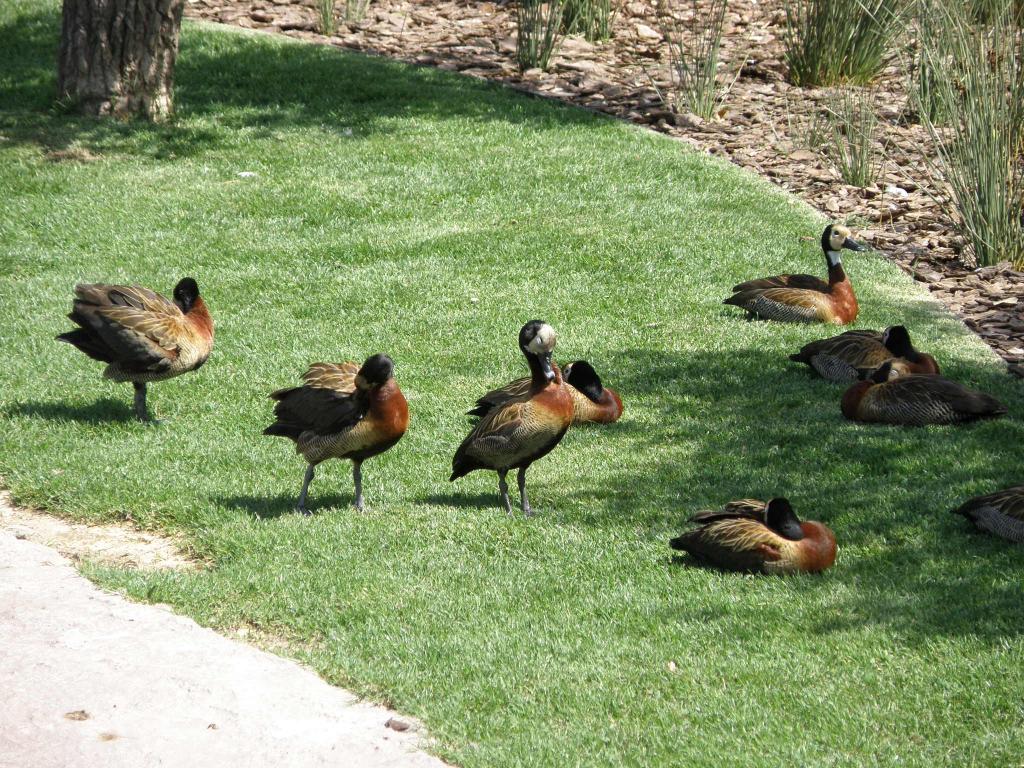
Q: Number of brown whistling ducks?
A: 9